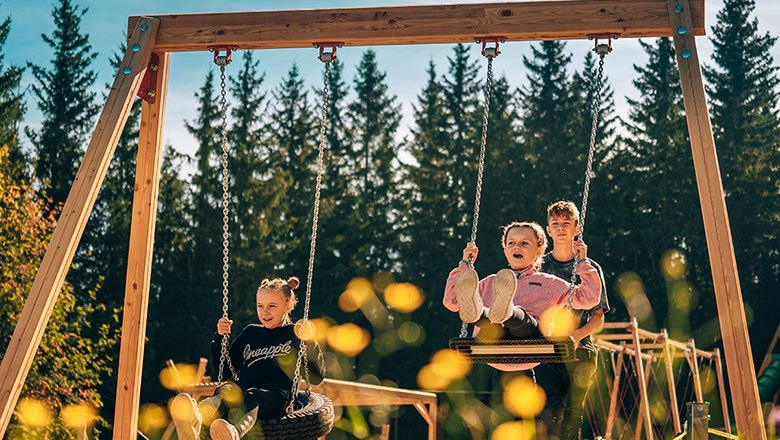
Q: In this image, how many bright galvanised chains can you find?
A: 4